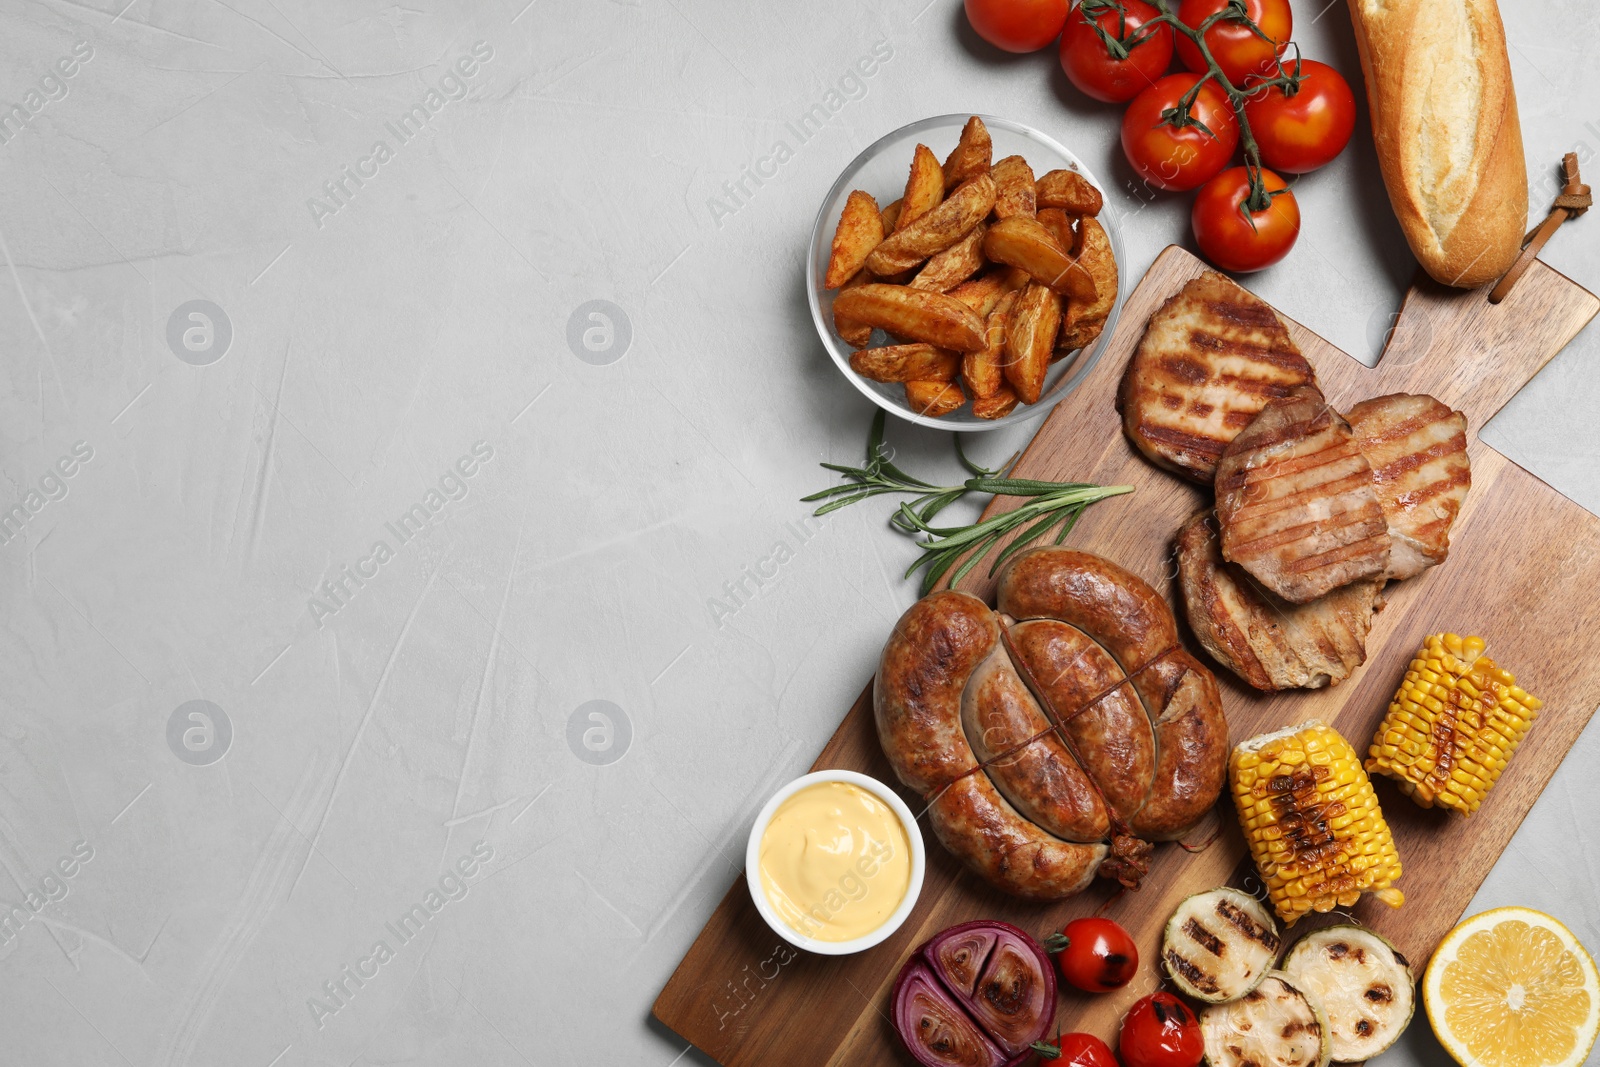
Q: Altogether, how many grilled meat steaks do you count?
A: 4